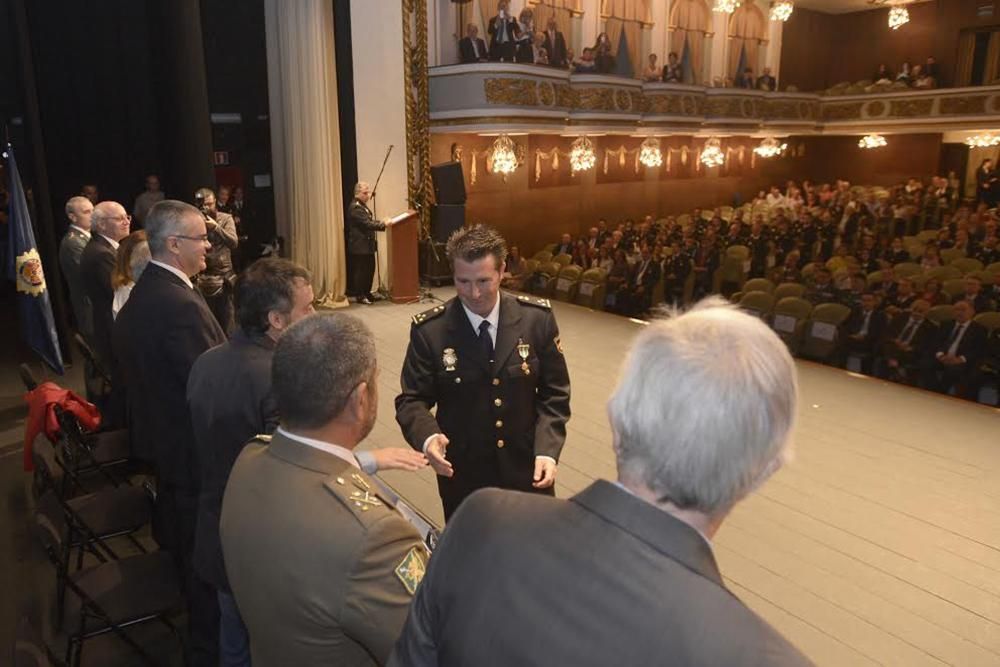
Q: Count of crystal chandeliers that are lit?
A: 10